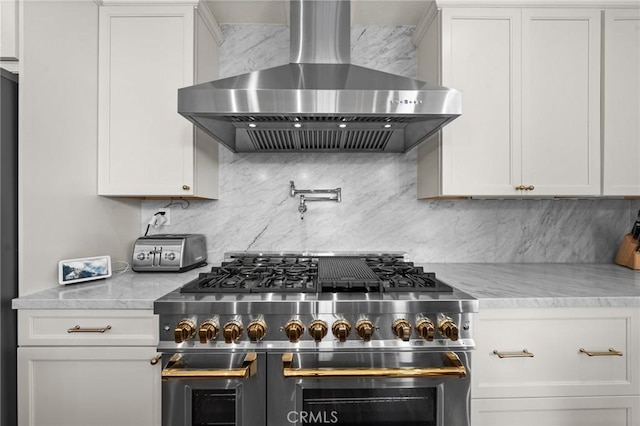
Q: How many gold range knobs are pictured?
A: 11